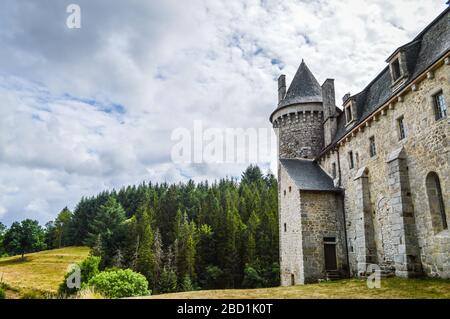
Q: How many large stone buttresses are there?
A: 2